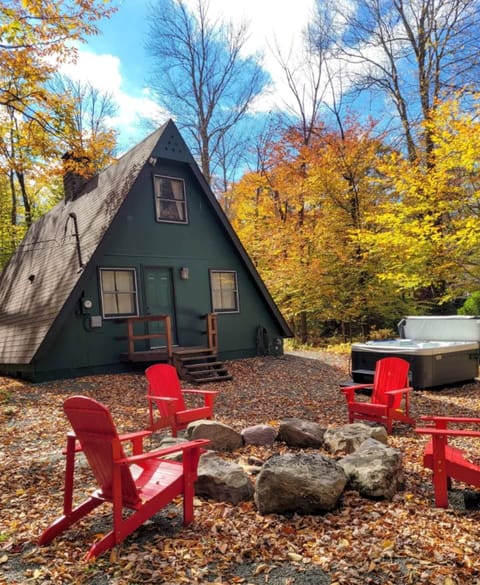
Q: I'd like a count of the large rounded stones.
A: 8